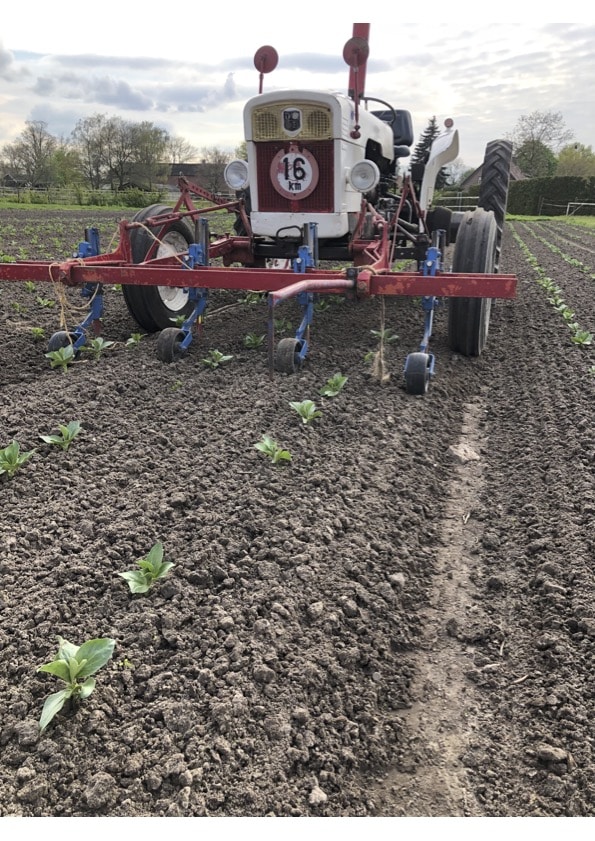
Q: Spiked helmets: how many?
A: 0